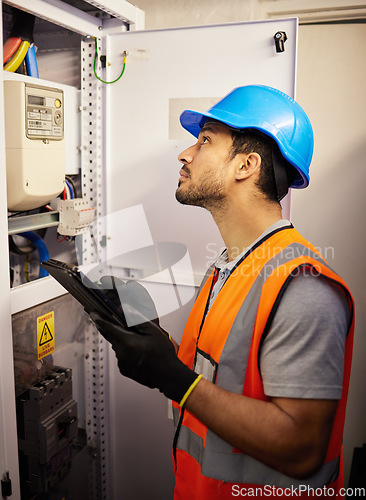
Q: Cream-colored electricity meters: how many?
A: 1